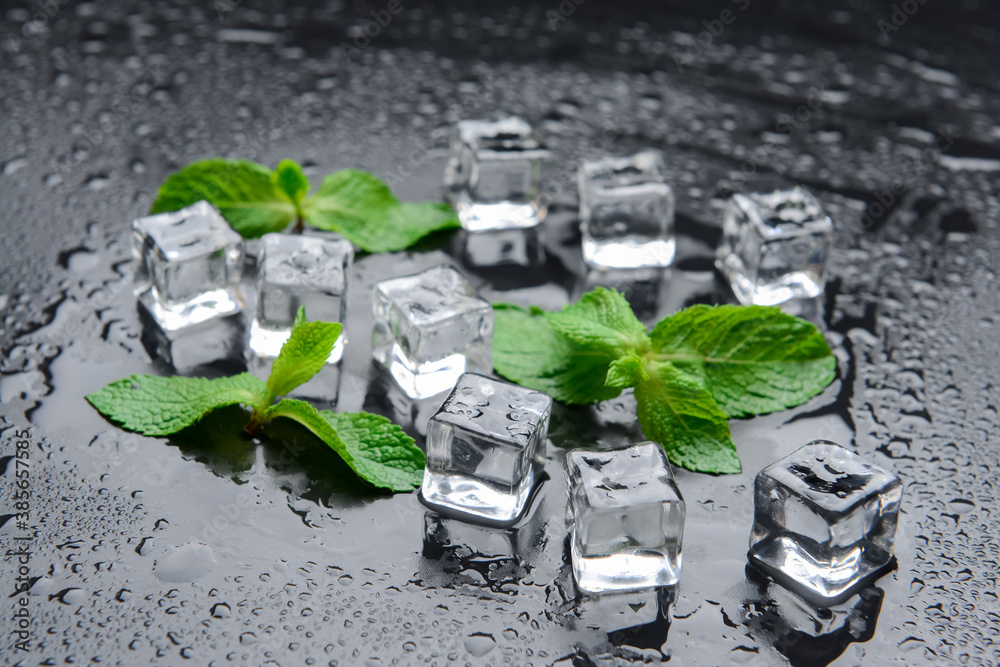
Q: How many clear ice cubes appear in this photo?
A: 9